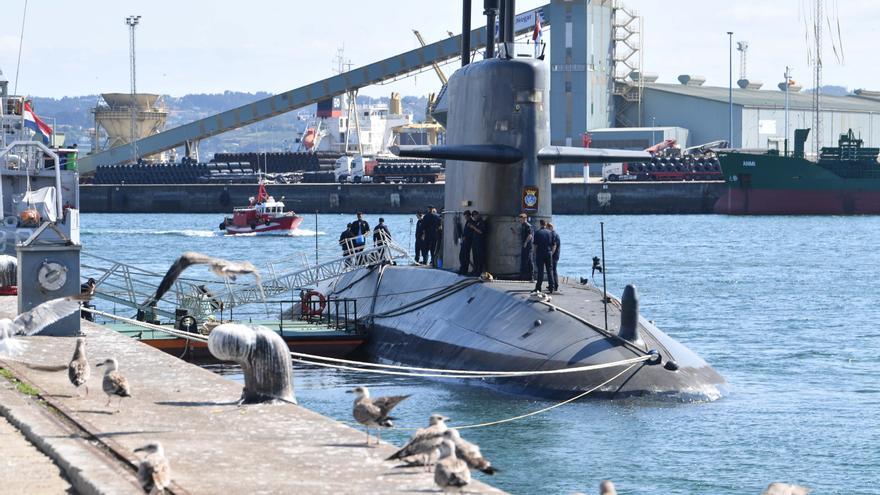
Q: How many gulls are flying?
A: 2